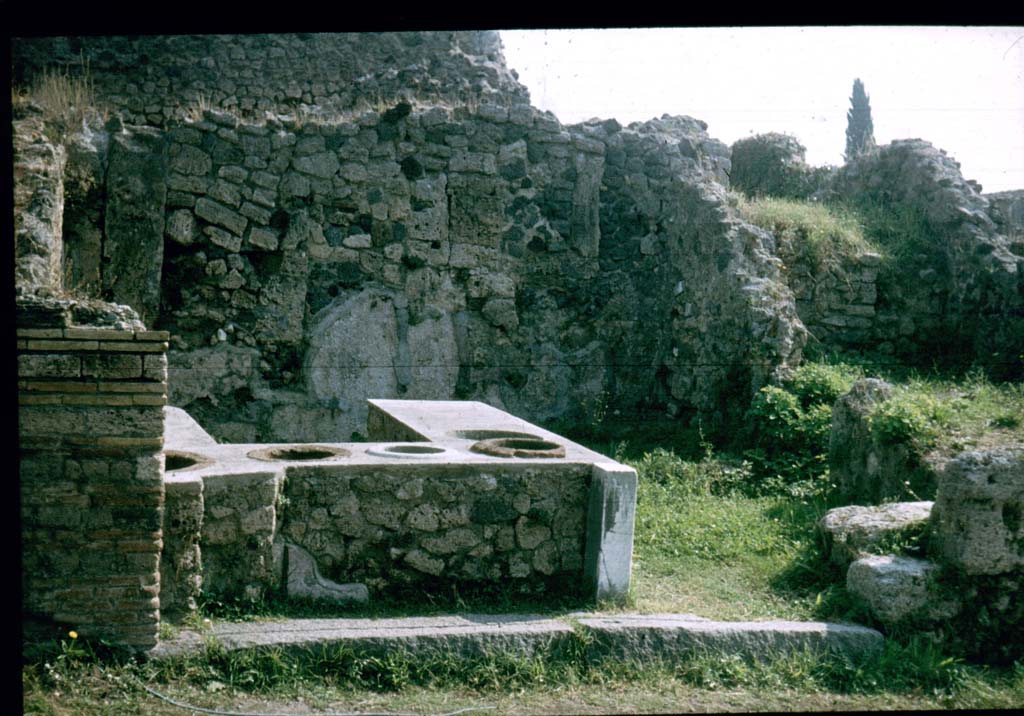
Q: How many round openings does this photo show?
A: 5